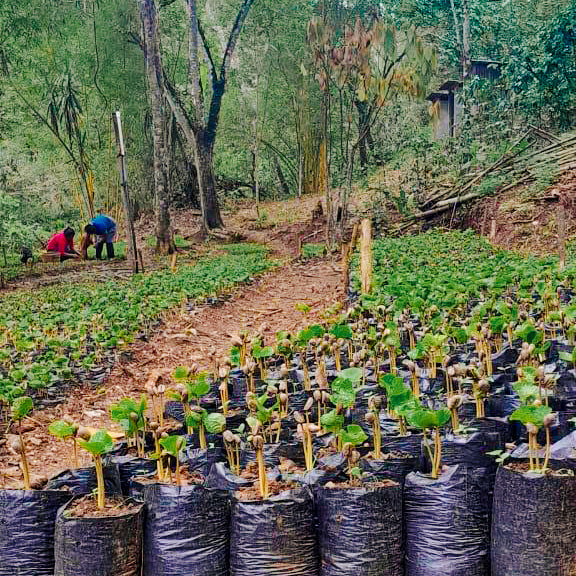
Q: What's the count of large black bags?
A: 7